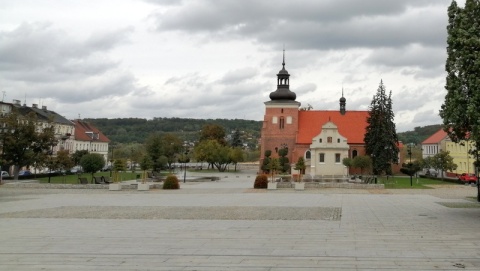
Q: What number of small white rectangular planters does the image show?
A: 4